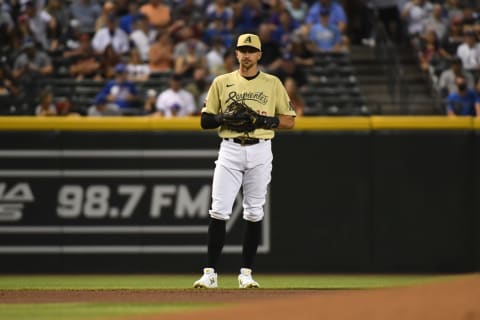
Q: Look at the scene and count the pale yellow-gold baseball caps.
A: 1